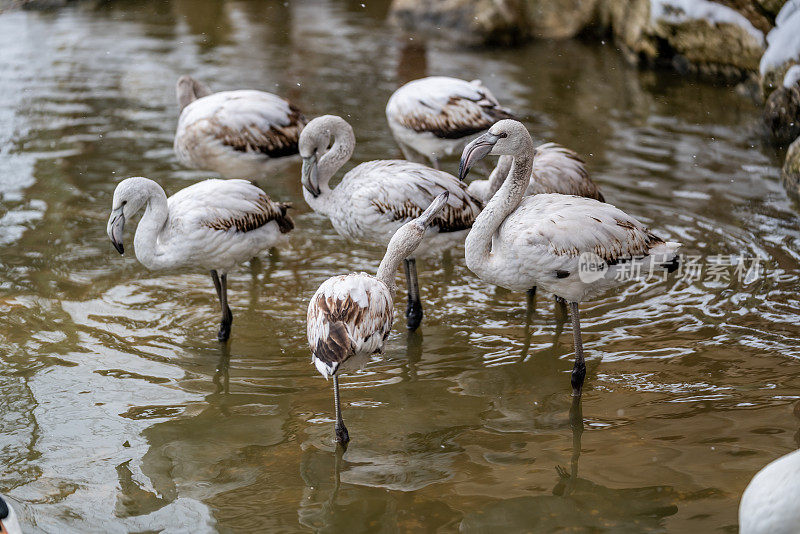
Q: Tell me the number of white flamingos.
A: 7